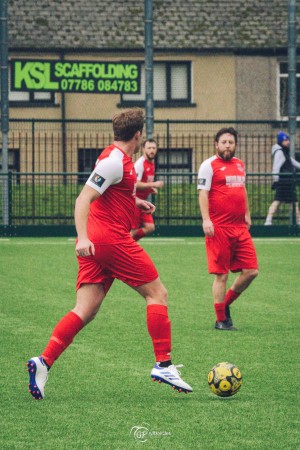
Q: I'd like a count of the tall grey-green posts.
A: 3